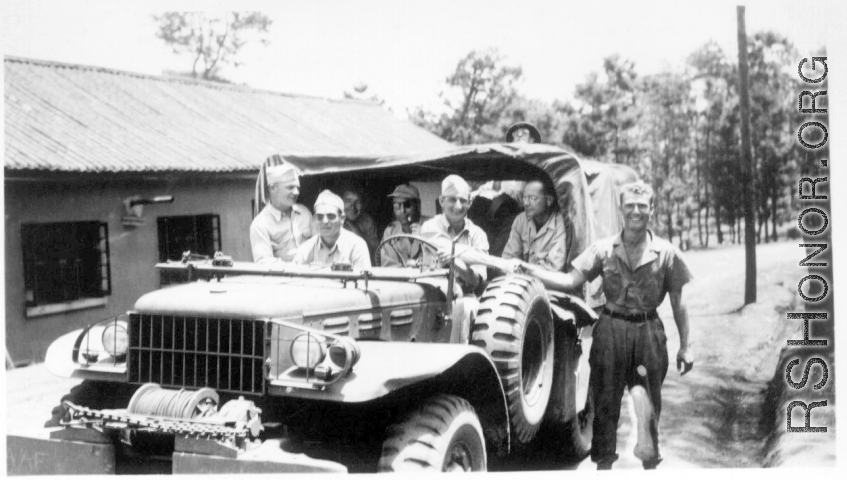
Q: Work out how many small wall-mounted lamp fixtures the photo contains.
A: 1